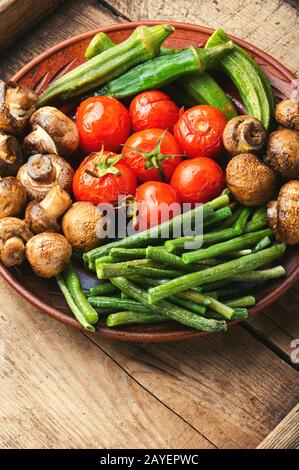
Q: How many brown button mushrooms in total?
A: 14